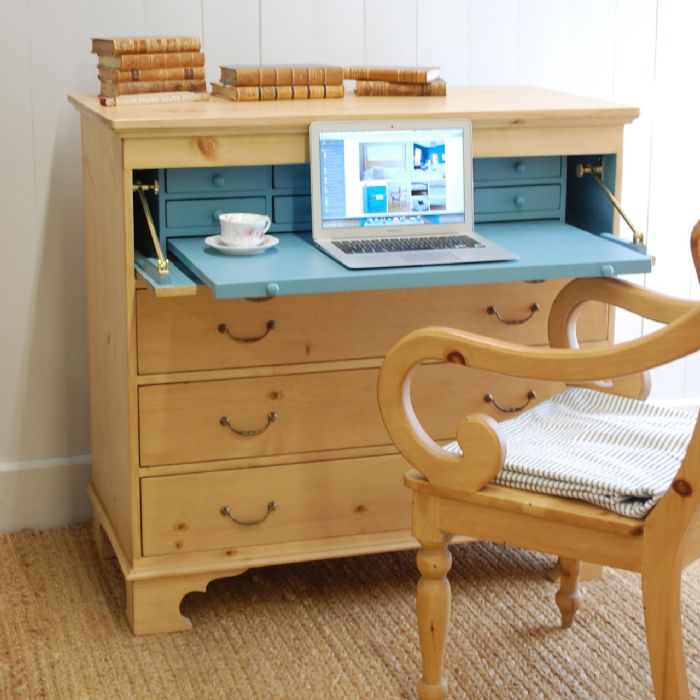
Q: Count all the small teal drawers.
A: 6